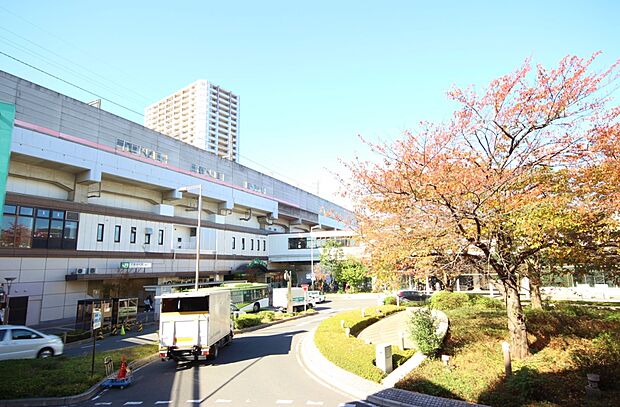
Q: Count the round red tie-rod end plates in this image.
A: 0